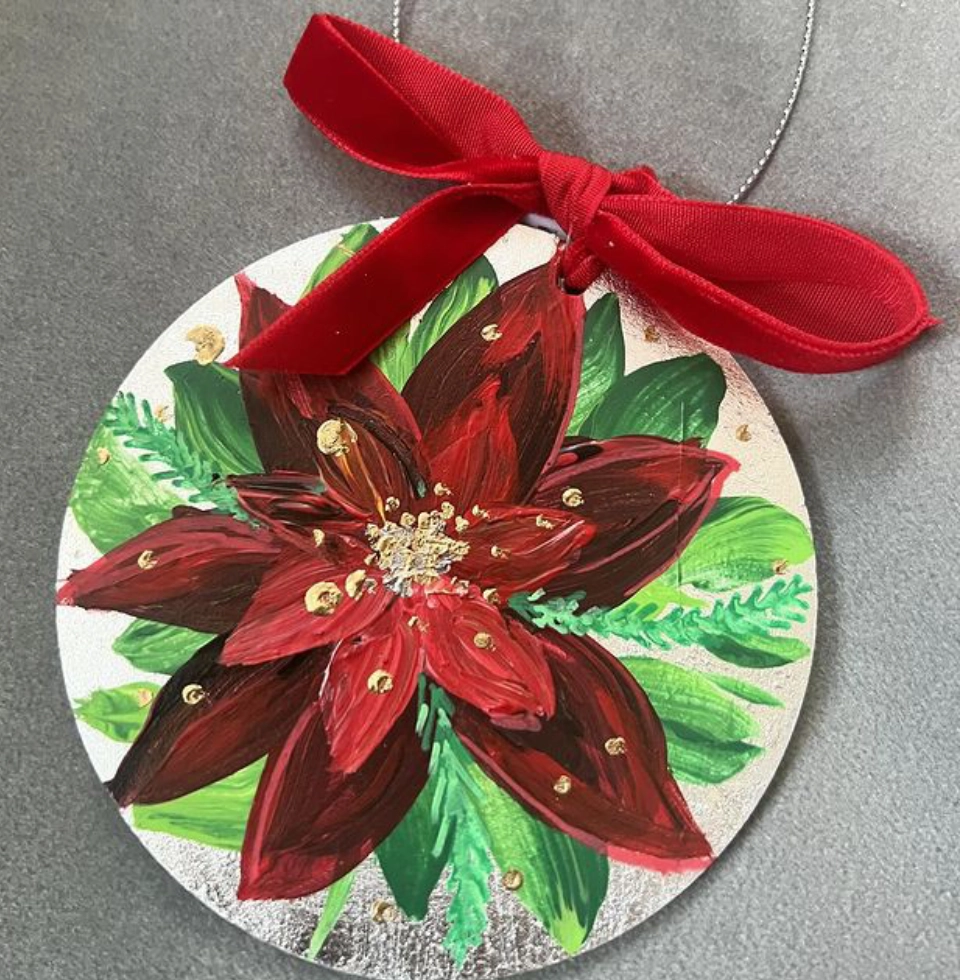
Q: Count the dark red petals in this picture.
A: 7